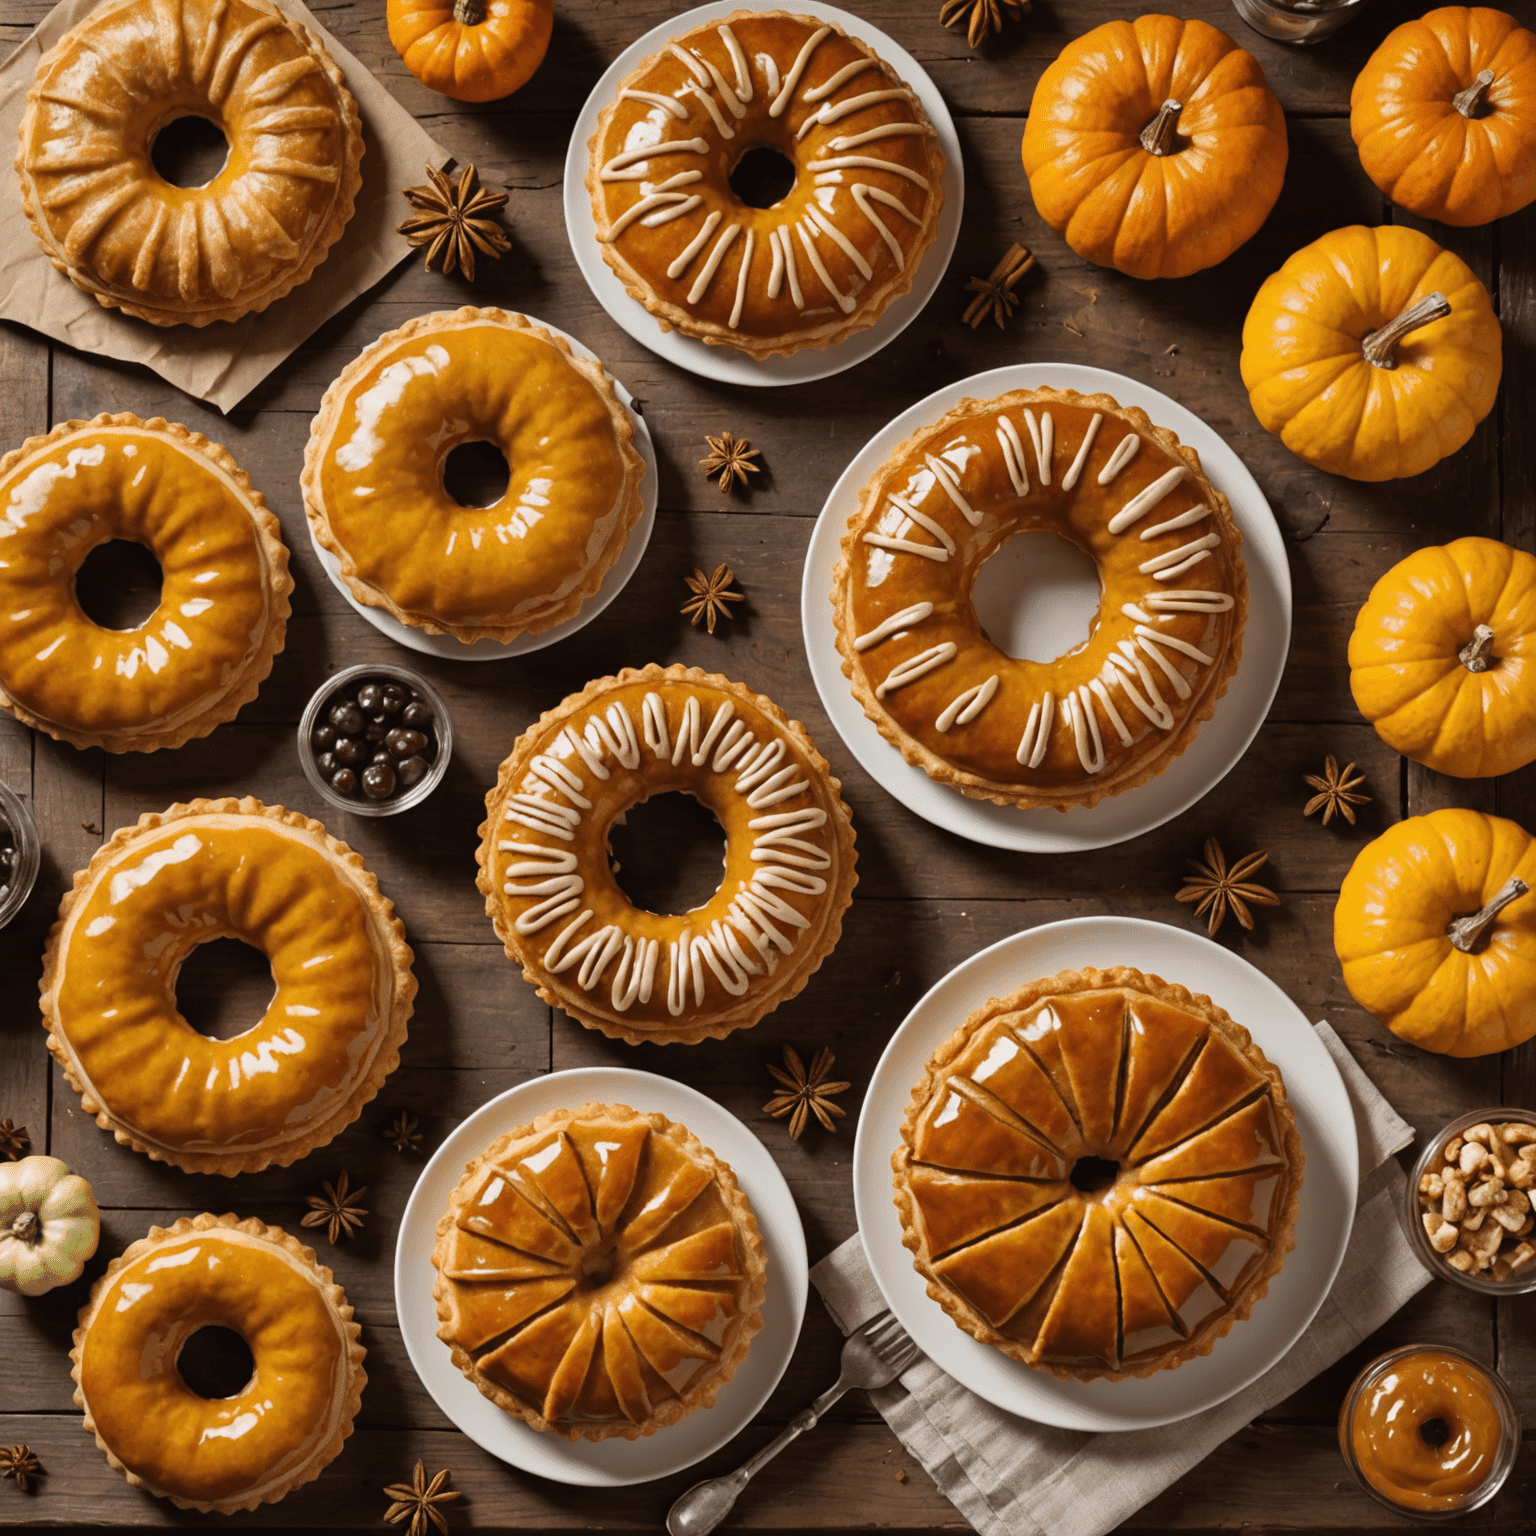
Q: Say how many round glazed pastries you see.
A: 10